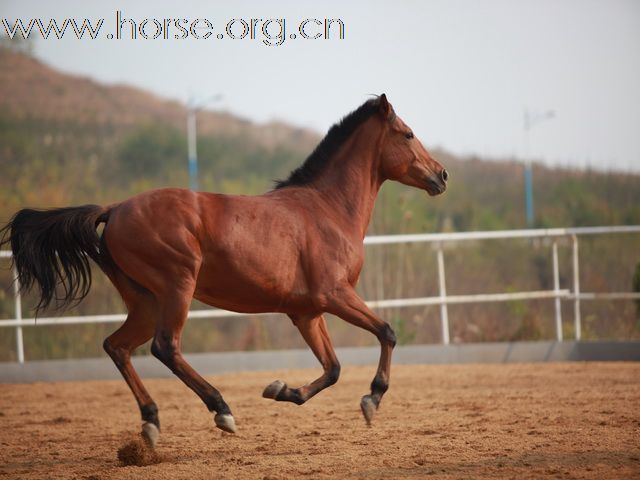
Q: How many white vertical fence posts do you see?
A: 4